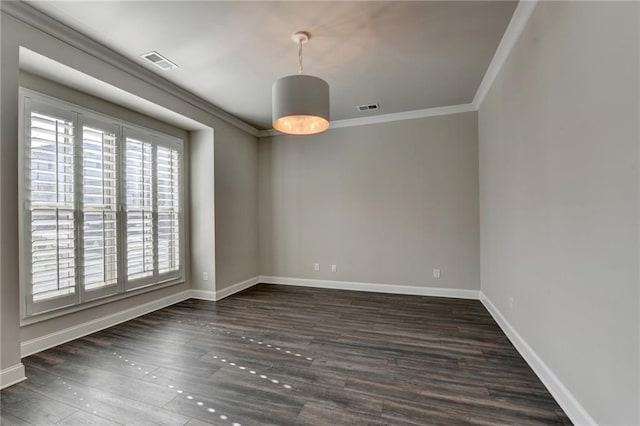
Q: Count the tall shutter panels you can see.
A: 4